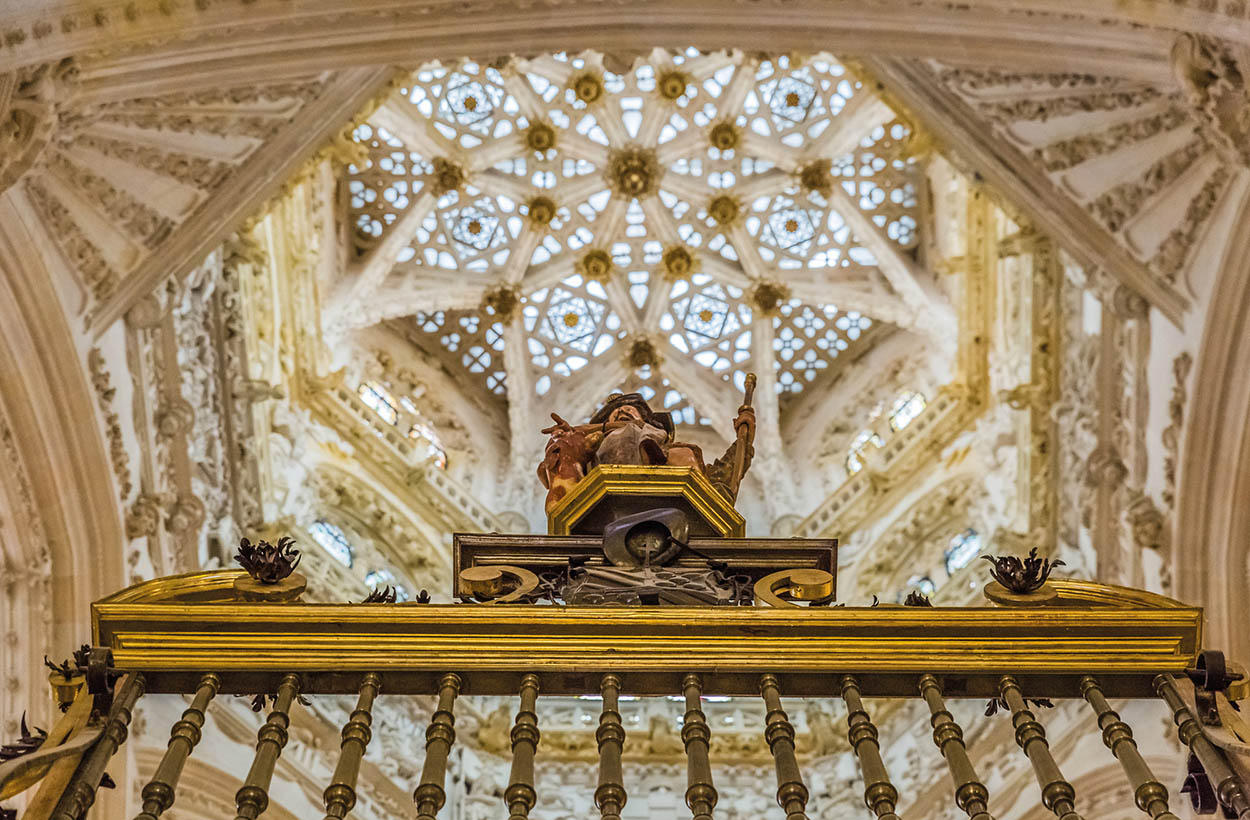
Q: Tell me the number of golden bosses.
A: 14